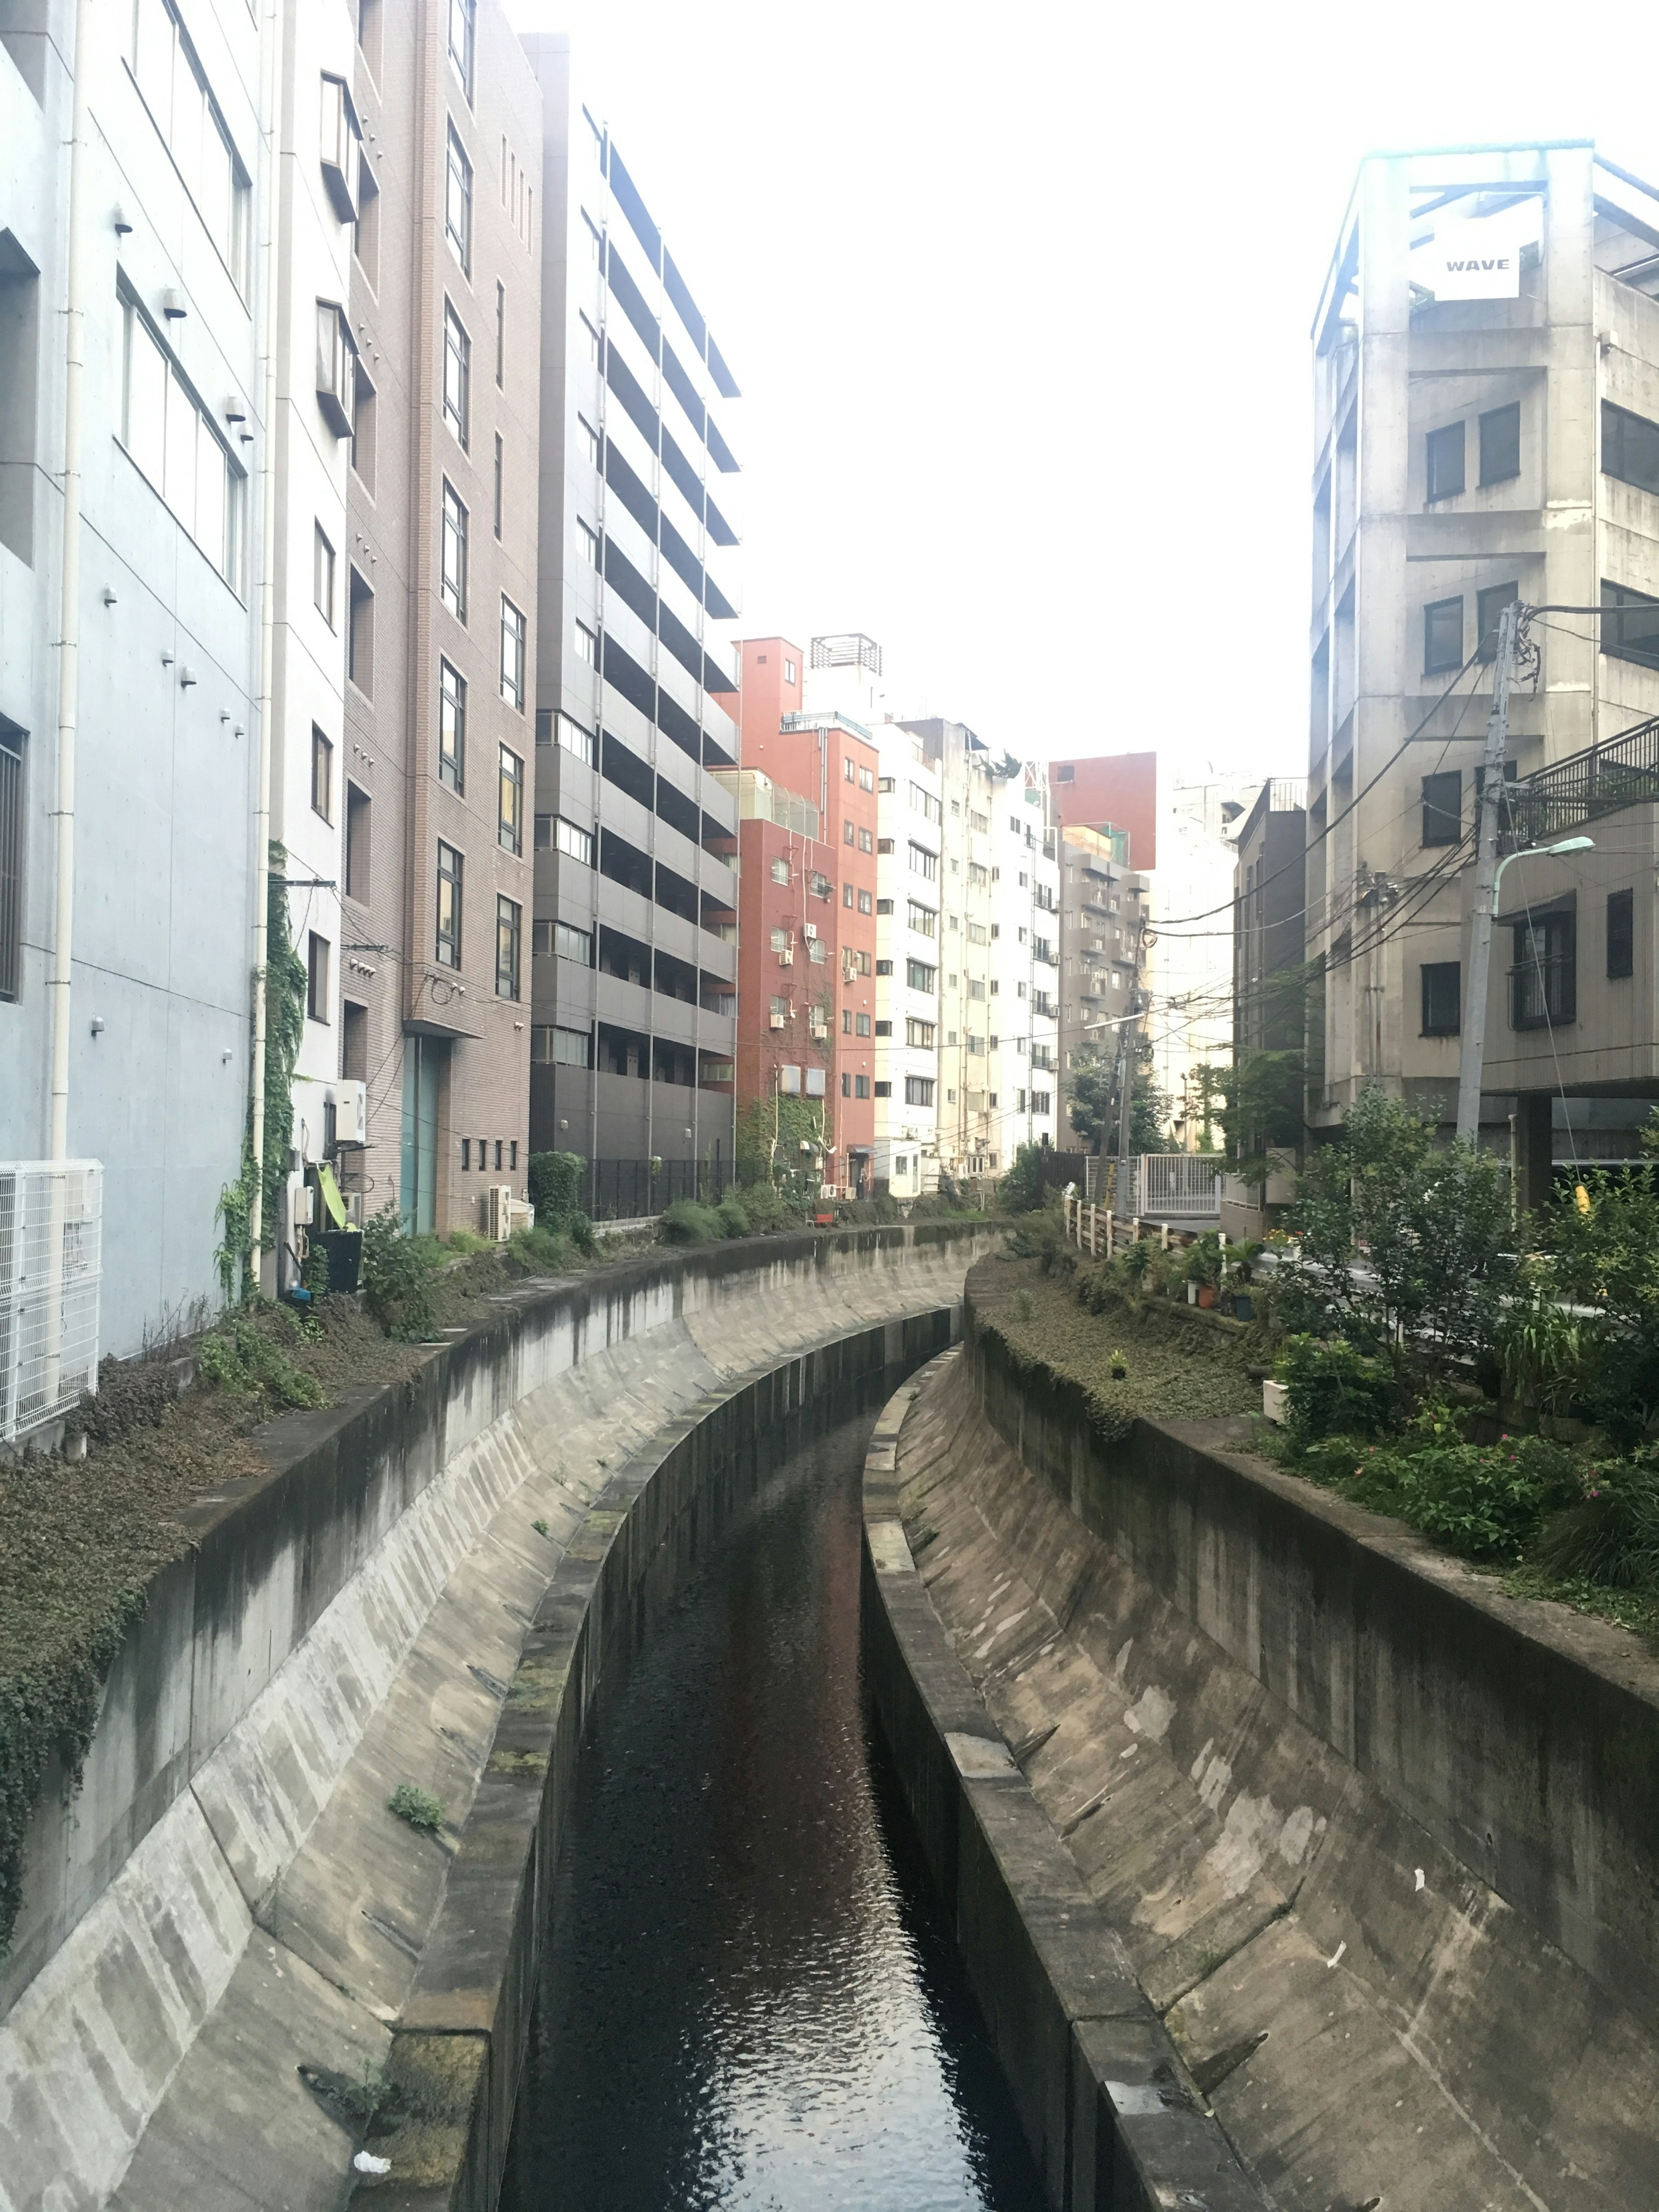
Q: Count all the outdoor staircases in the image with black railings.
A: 1